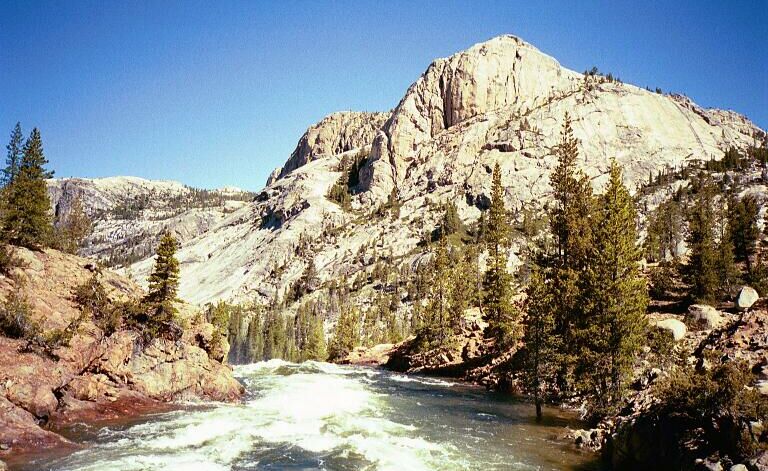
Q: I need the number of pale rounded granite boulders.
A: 3